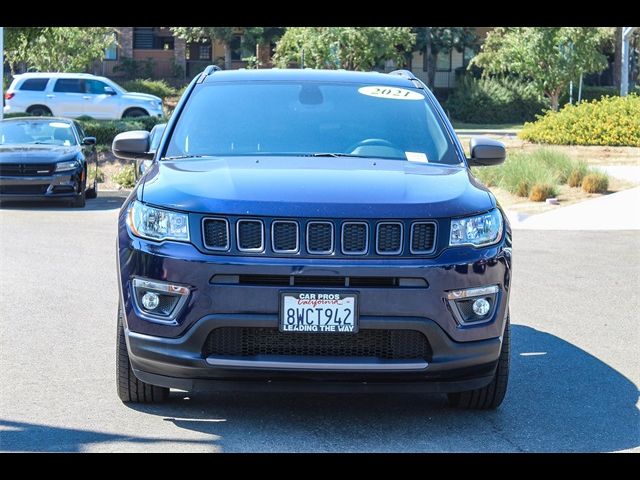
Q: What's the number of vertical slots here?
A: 7